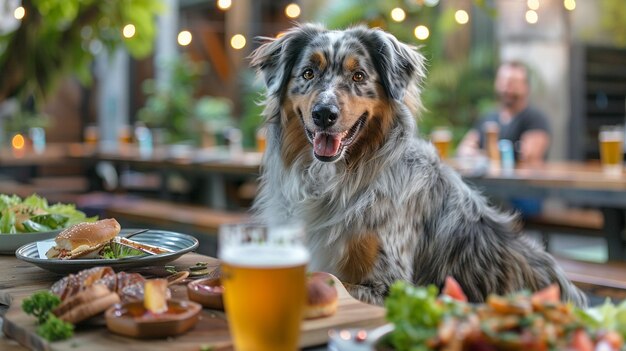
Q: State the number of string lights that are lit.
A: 12